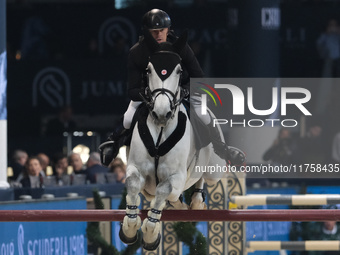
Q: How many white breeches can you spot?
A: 1